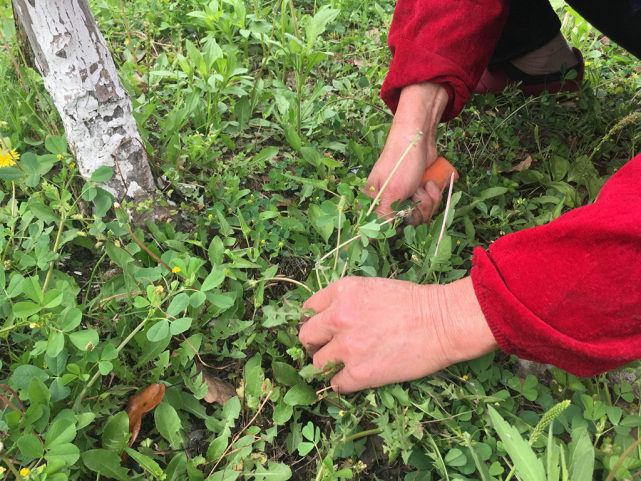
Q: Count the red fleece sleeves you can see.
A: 2